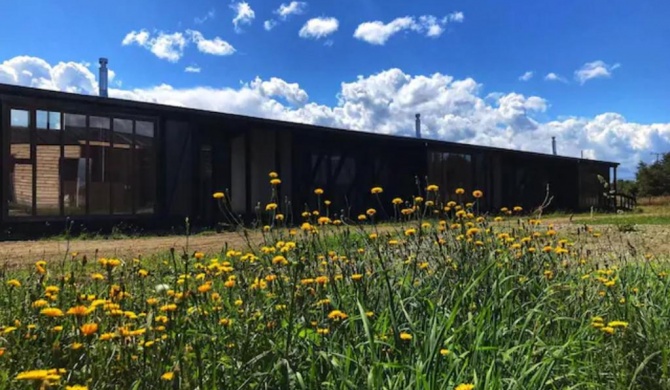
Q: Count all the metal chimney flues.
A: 3